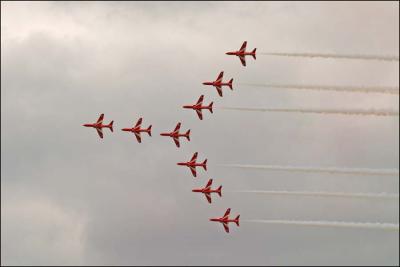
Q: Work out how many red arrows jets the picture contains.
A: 9